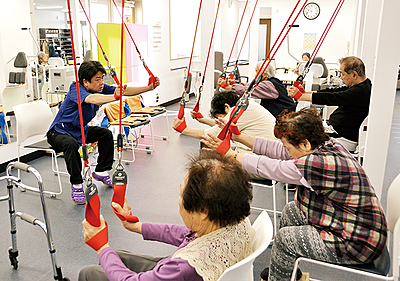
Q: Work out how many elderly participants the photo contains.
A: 5